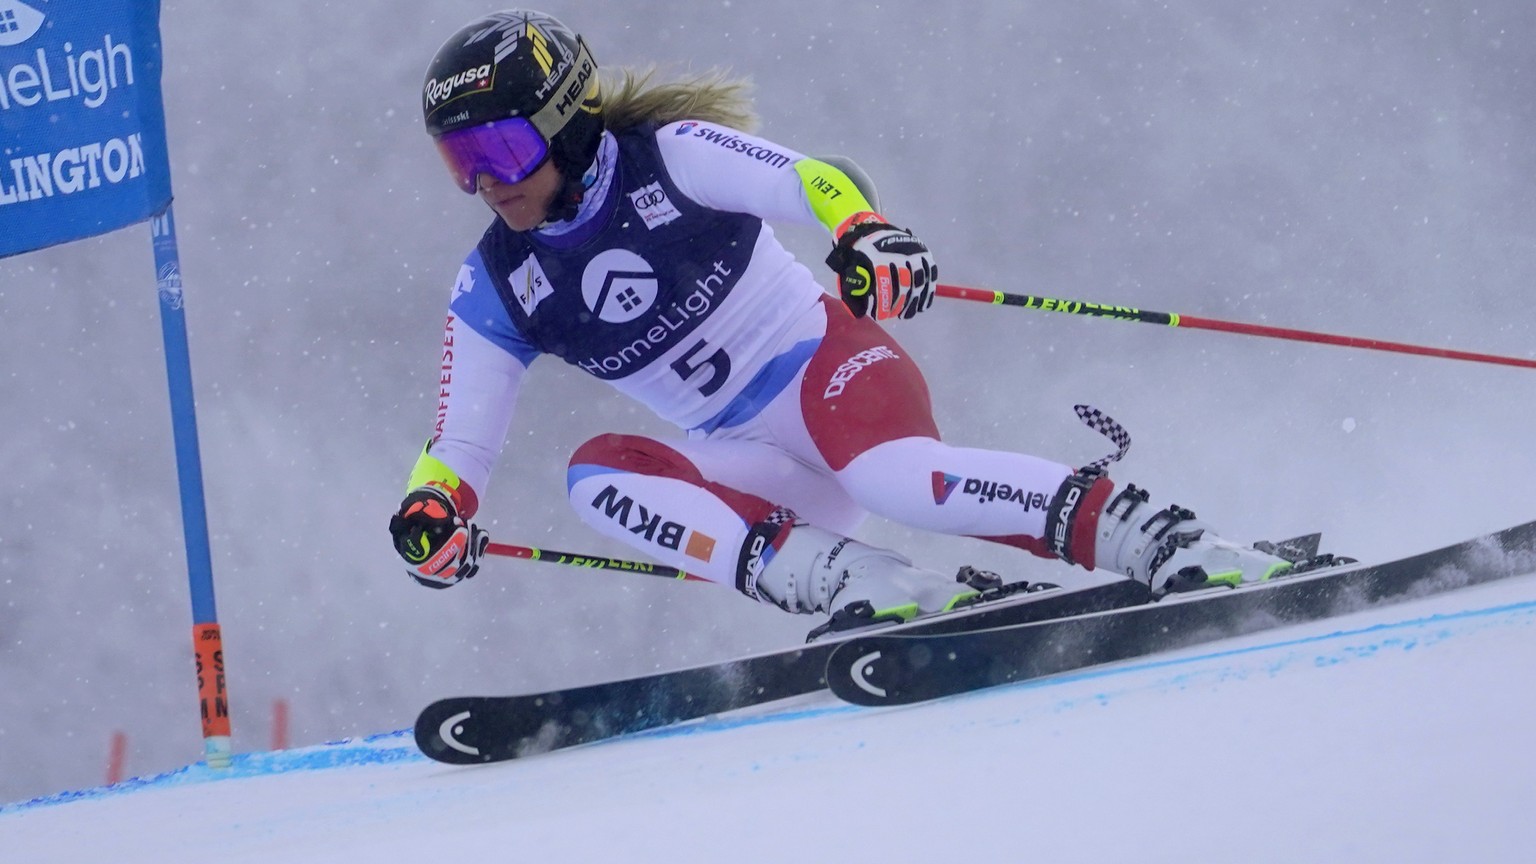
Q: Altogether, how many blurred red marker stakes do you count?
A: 2